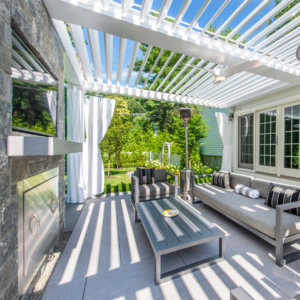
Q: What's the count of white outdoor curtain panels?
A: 3